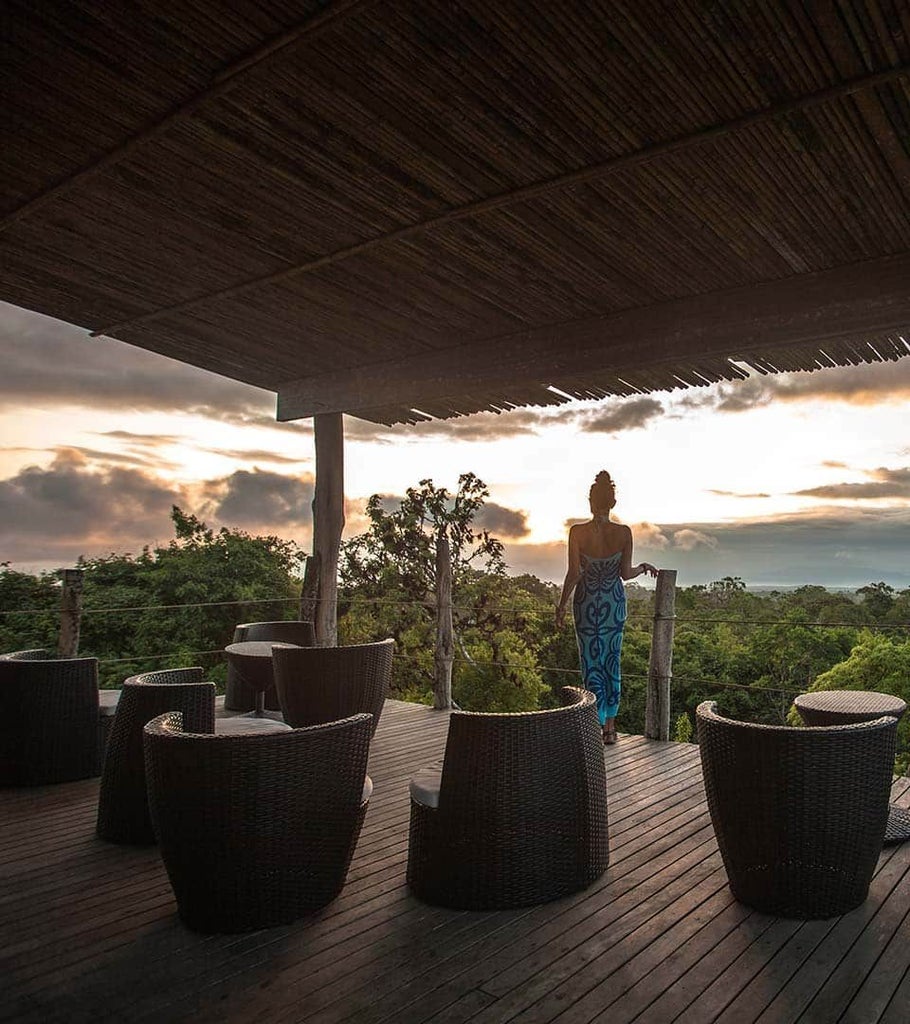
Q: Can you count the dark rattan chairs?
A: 7